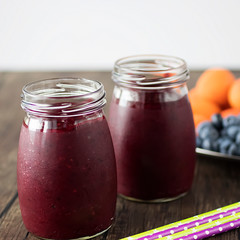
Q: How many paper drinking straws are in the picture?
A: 4